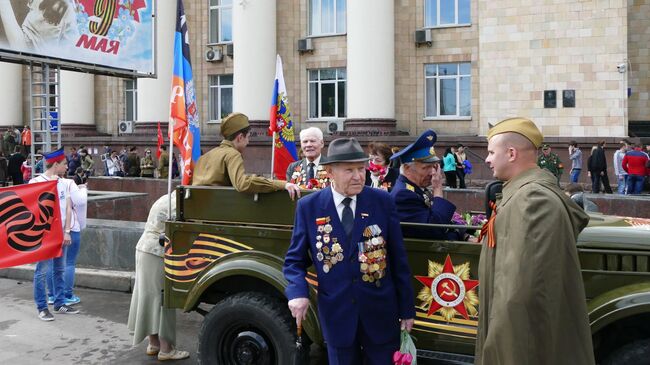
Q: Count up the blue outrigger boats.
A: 0